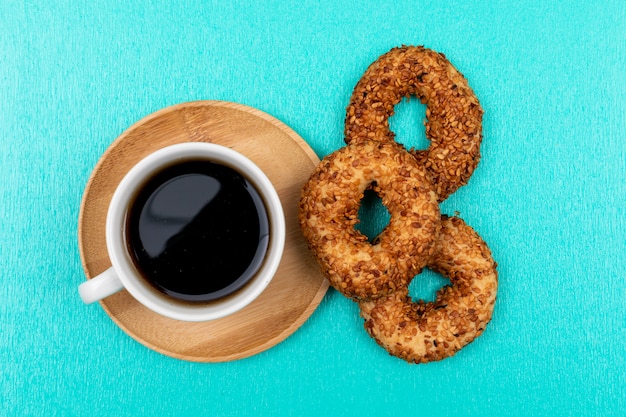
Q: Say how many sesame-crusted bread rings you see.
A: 3